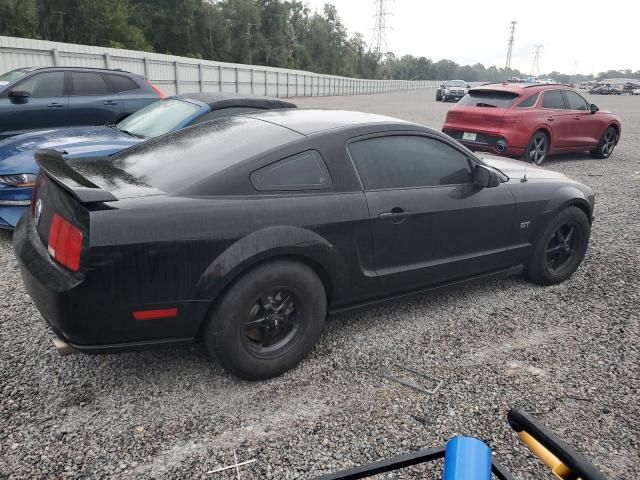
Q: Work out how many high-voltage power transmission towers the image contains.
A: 3